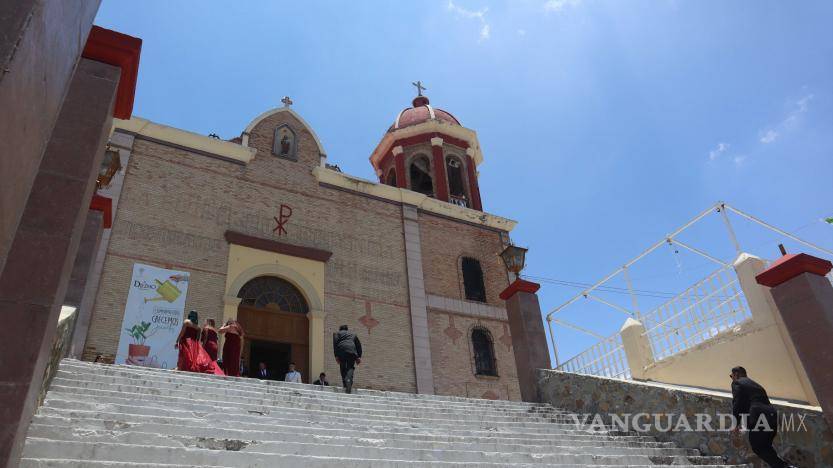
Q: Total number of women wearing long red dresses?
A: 3